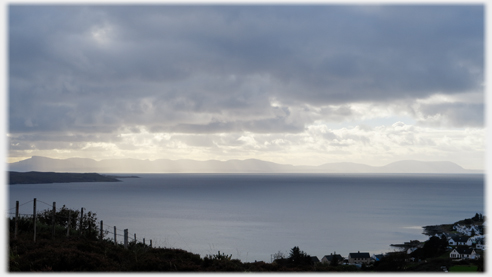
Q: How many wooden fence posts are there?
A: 11